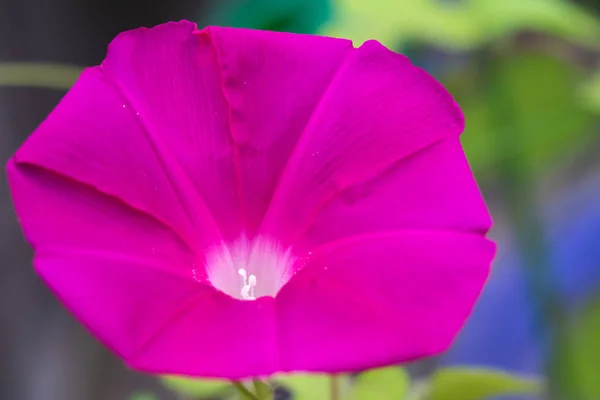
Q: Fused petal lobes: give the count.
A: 5